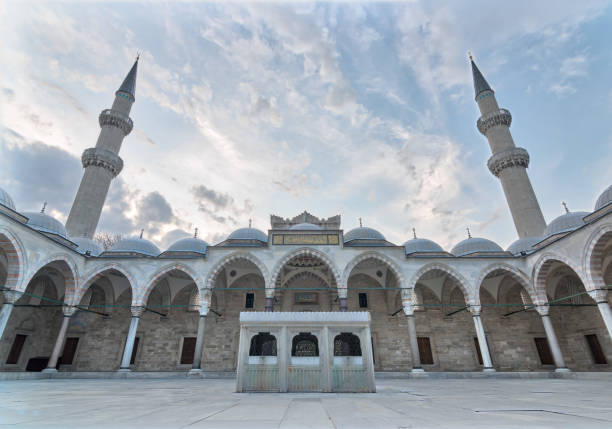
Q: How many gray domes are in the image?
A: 13